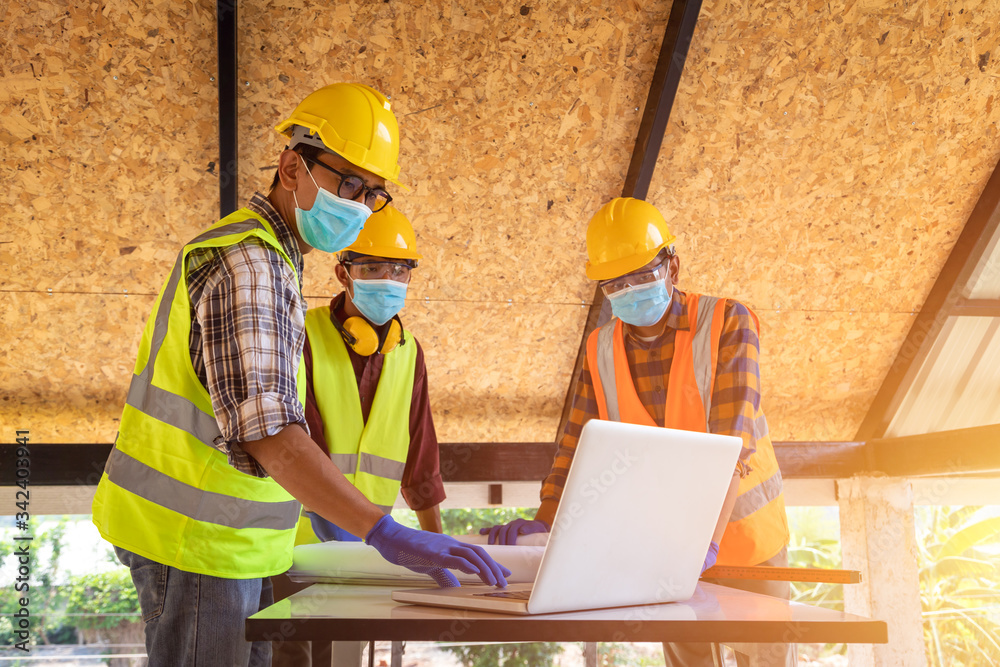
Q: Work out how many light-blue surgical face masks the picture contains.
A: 3